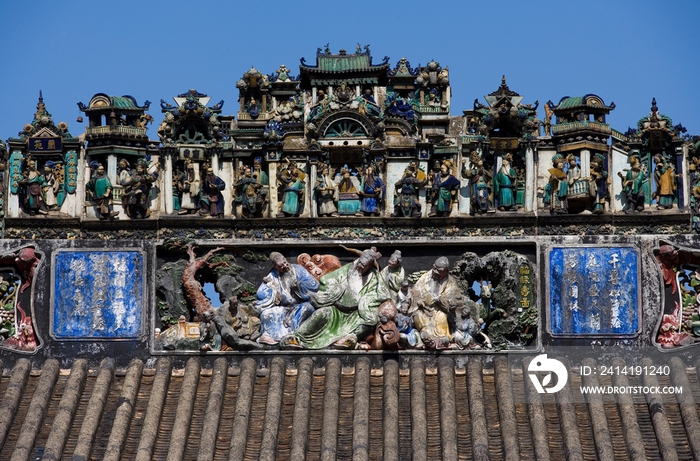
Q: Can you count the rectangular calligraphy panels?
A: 2